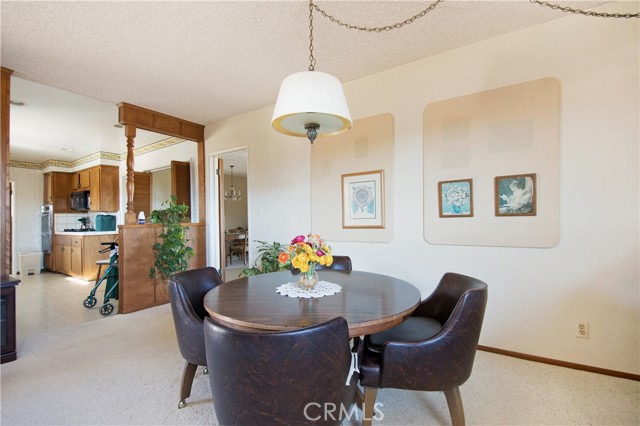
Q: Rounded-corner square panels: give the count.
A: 2